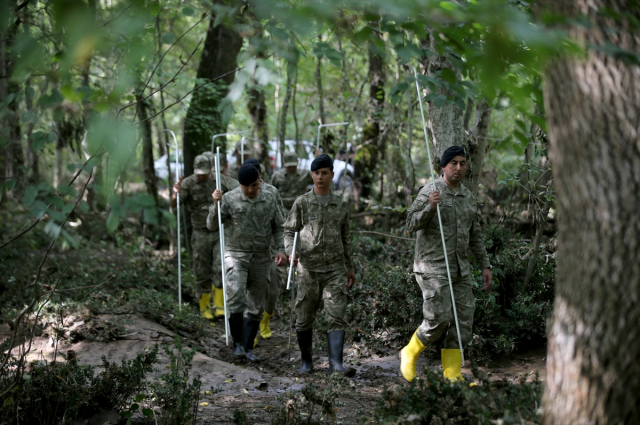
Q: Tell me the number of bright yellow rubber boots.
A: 6